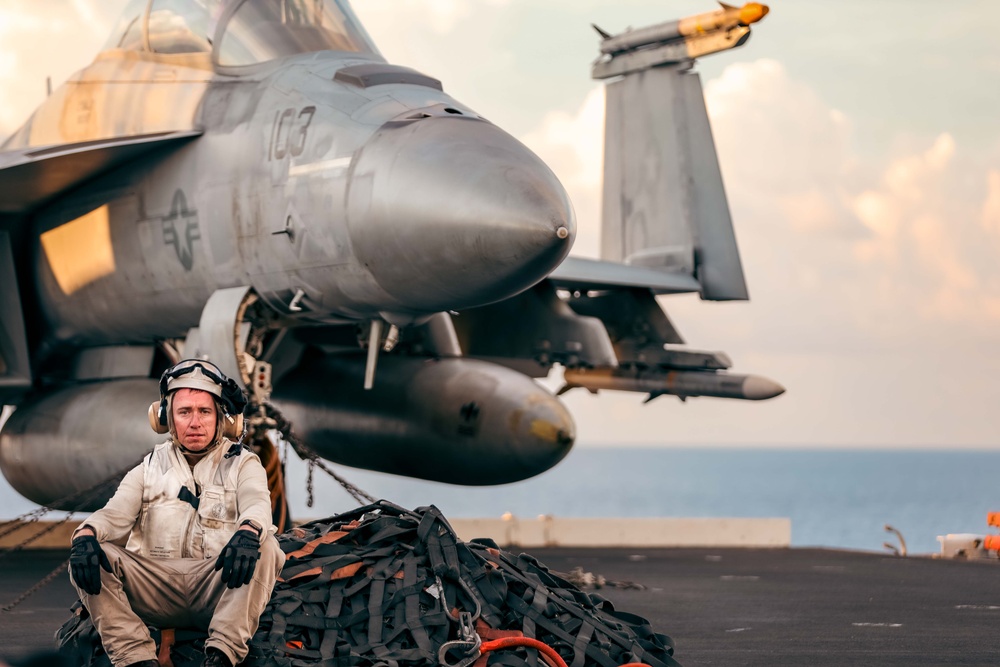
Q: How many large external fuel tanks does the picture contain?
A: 2